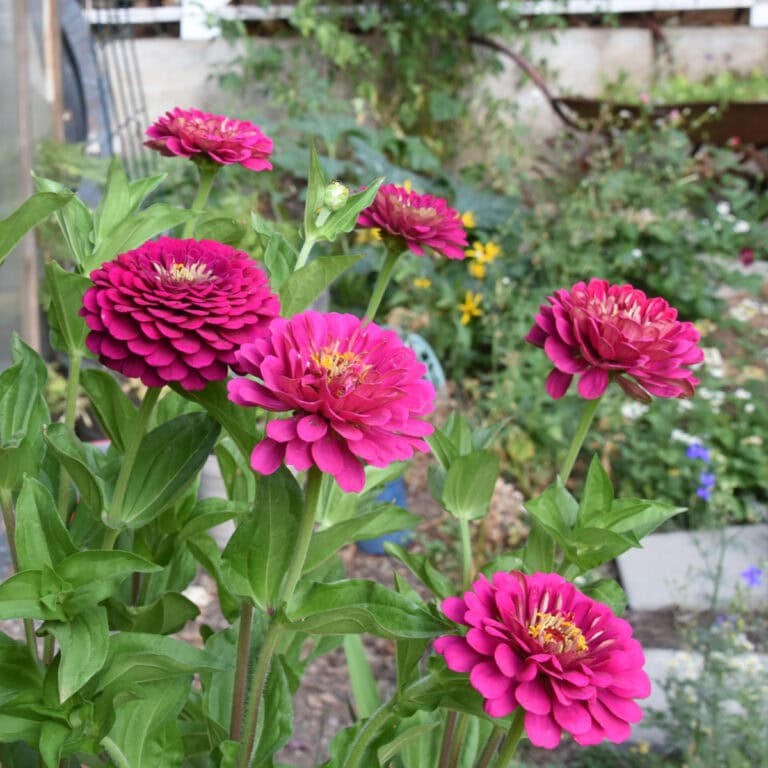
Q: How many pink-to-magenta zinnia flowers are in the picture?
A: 6